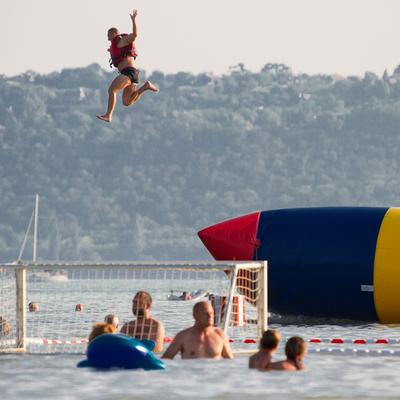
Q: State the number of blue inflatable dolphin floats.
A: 1